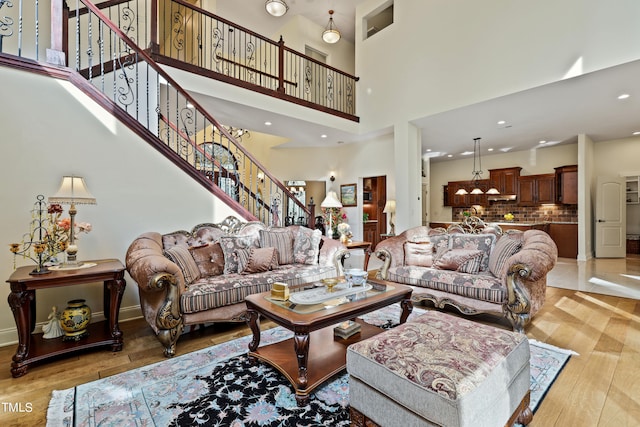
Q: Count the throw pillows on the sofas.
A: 11